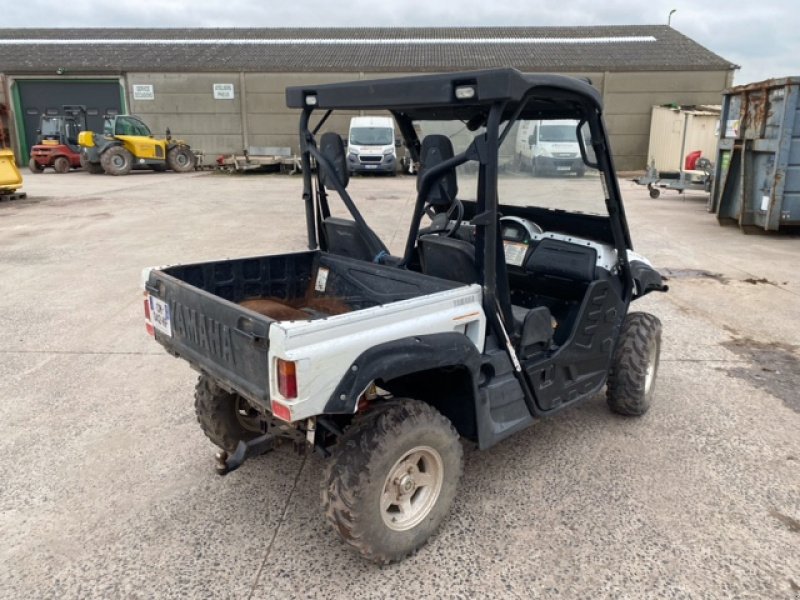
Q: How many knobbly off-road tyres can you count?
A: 3